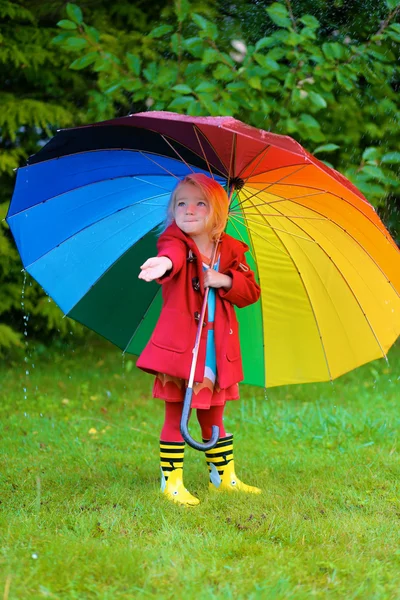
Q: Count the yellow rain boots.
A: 2